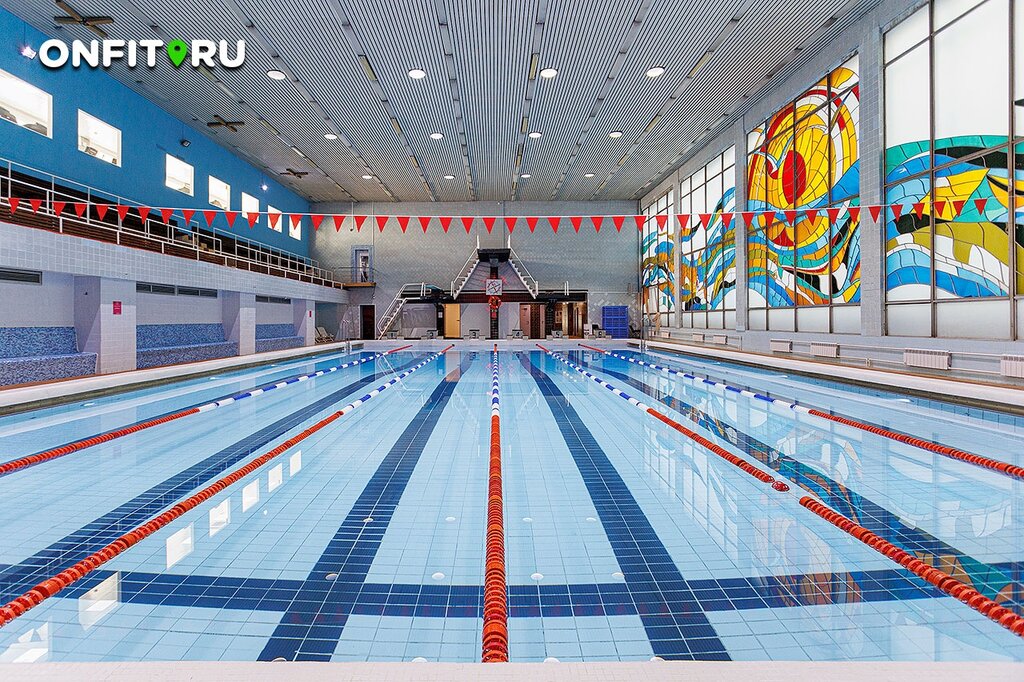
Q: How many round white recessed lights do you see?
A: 12